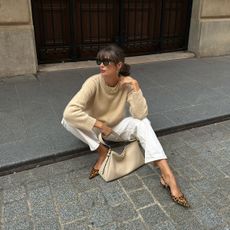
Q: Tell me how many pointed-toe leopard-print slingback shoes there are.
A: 2